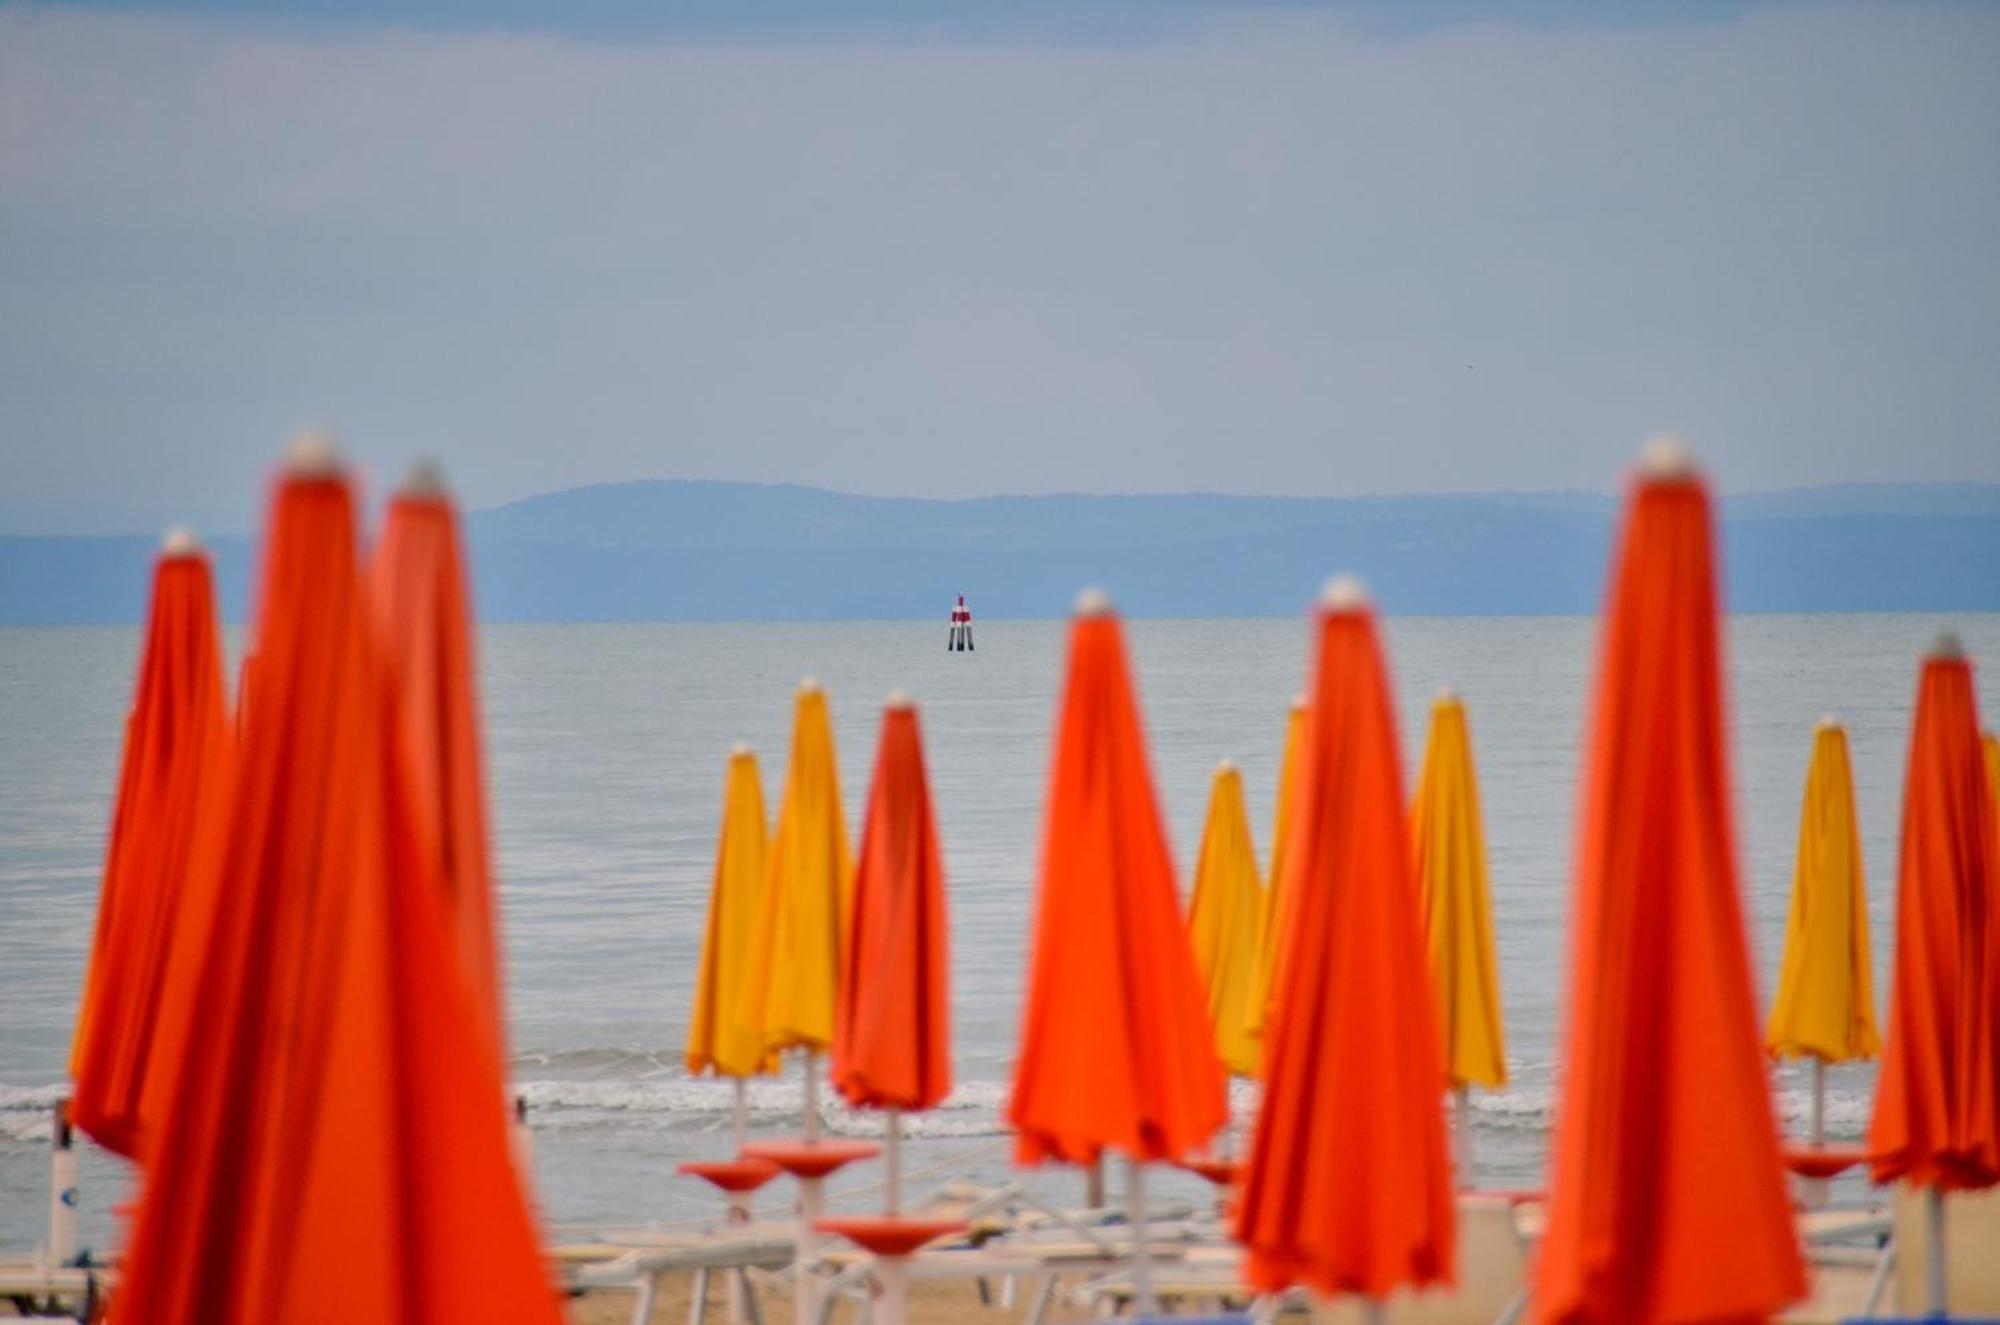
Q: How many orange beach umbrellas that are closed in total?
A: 8